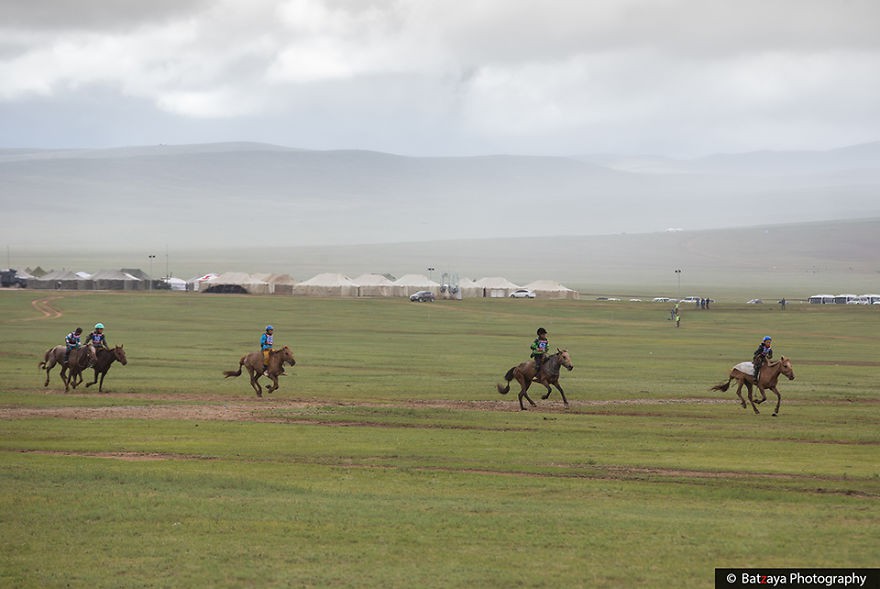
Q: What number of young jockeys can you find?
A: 5